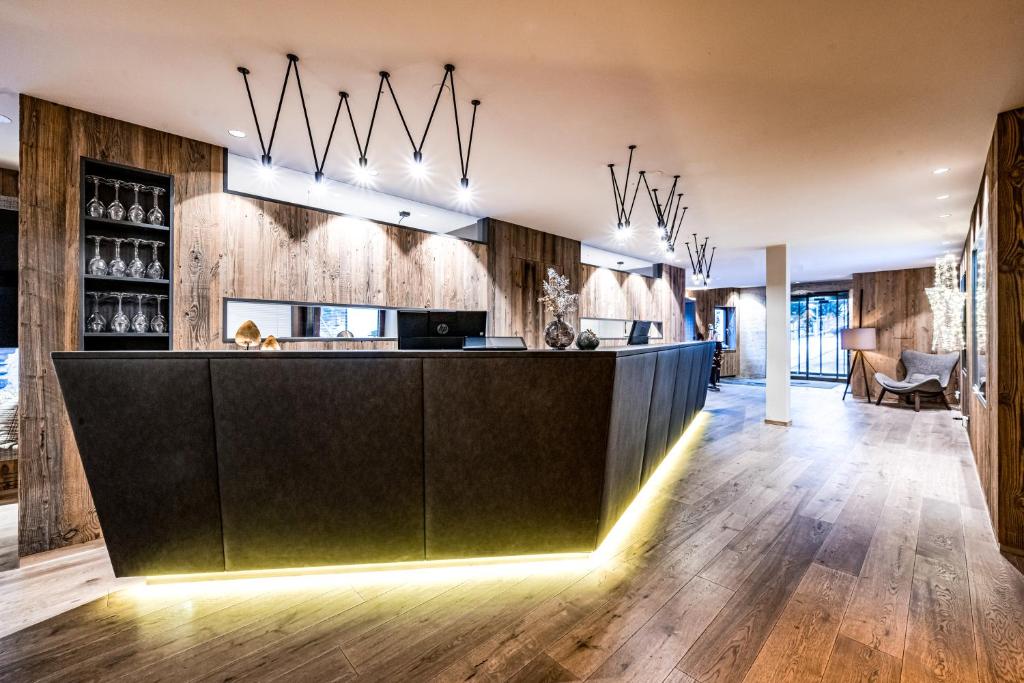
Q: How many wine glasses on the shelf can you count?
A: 12